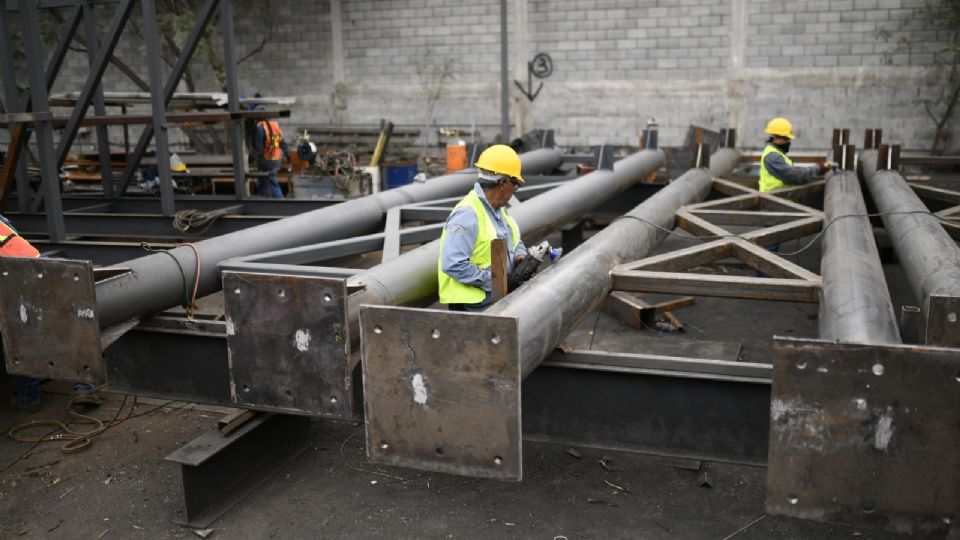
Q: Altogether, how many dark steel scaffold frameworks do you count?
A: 1